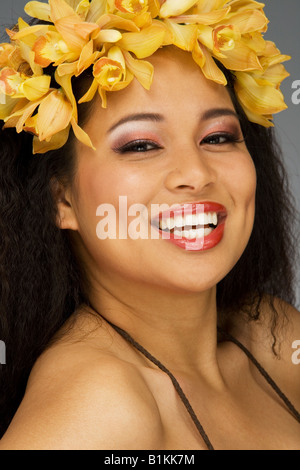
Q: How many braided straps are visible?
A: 2